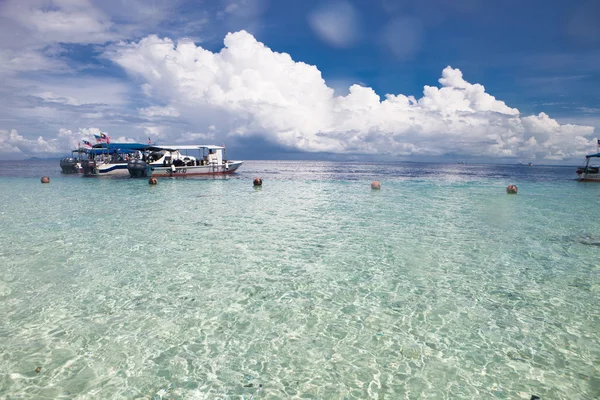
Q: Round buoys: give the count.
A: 5